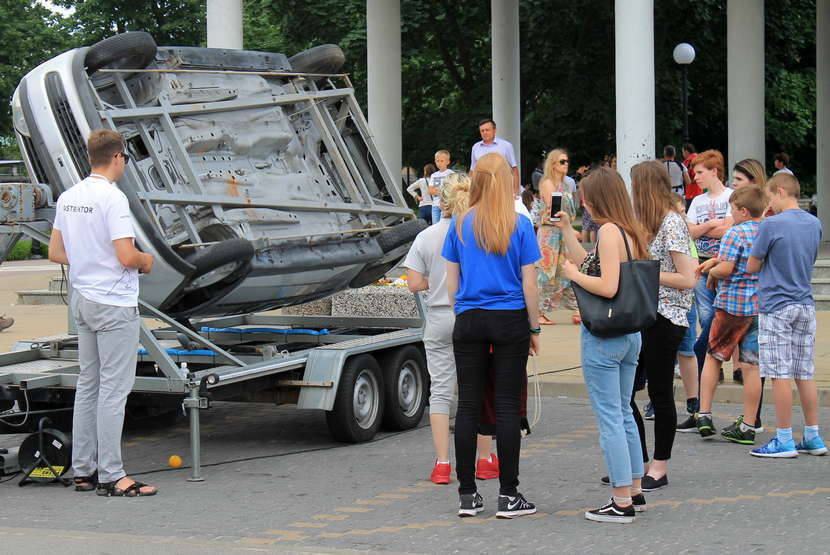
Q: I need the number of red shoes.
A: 2